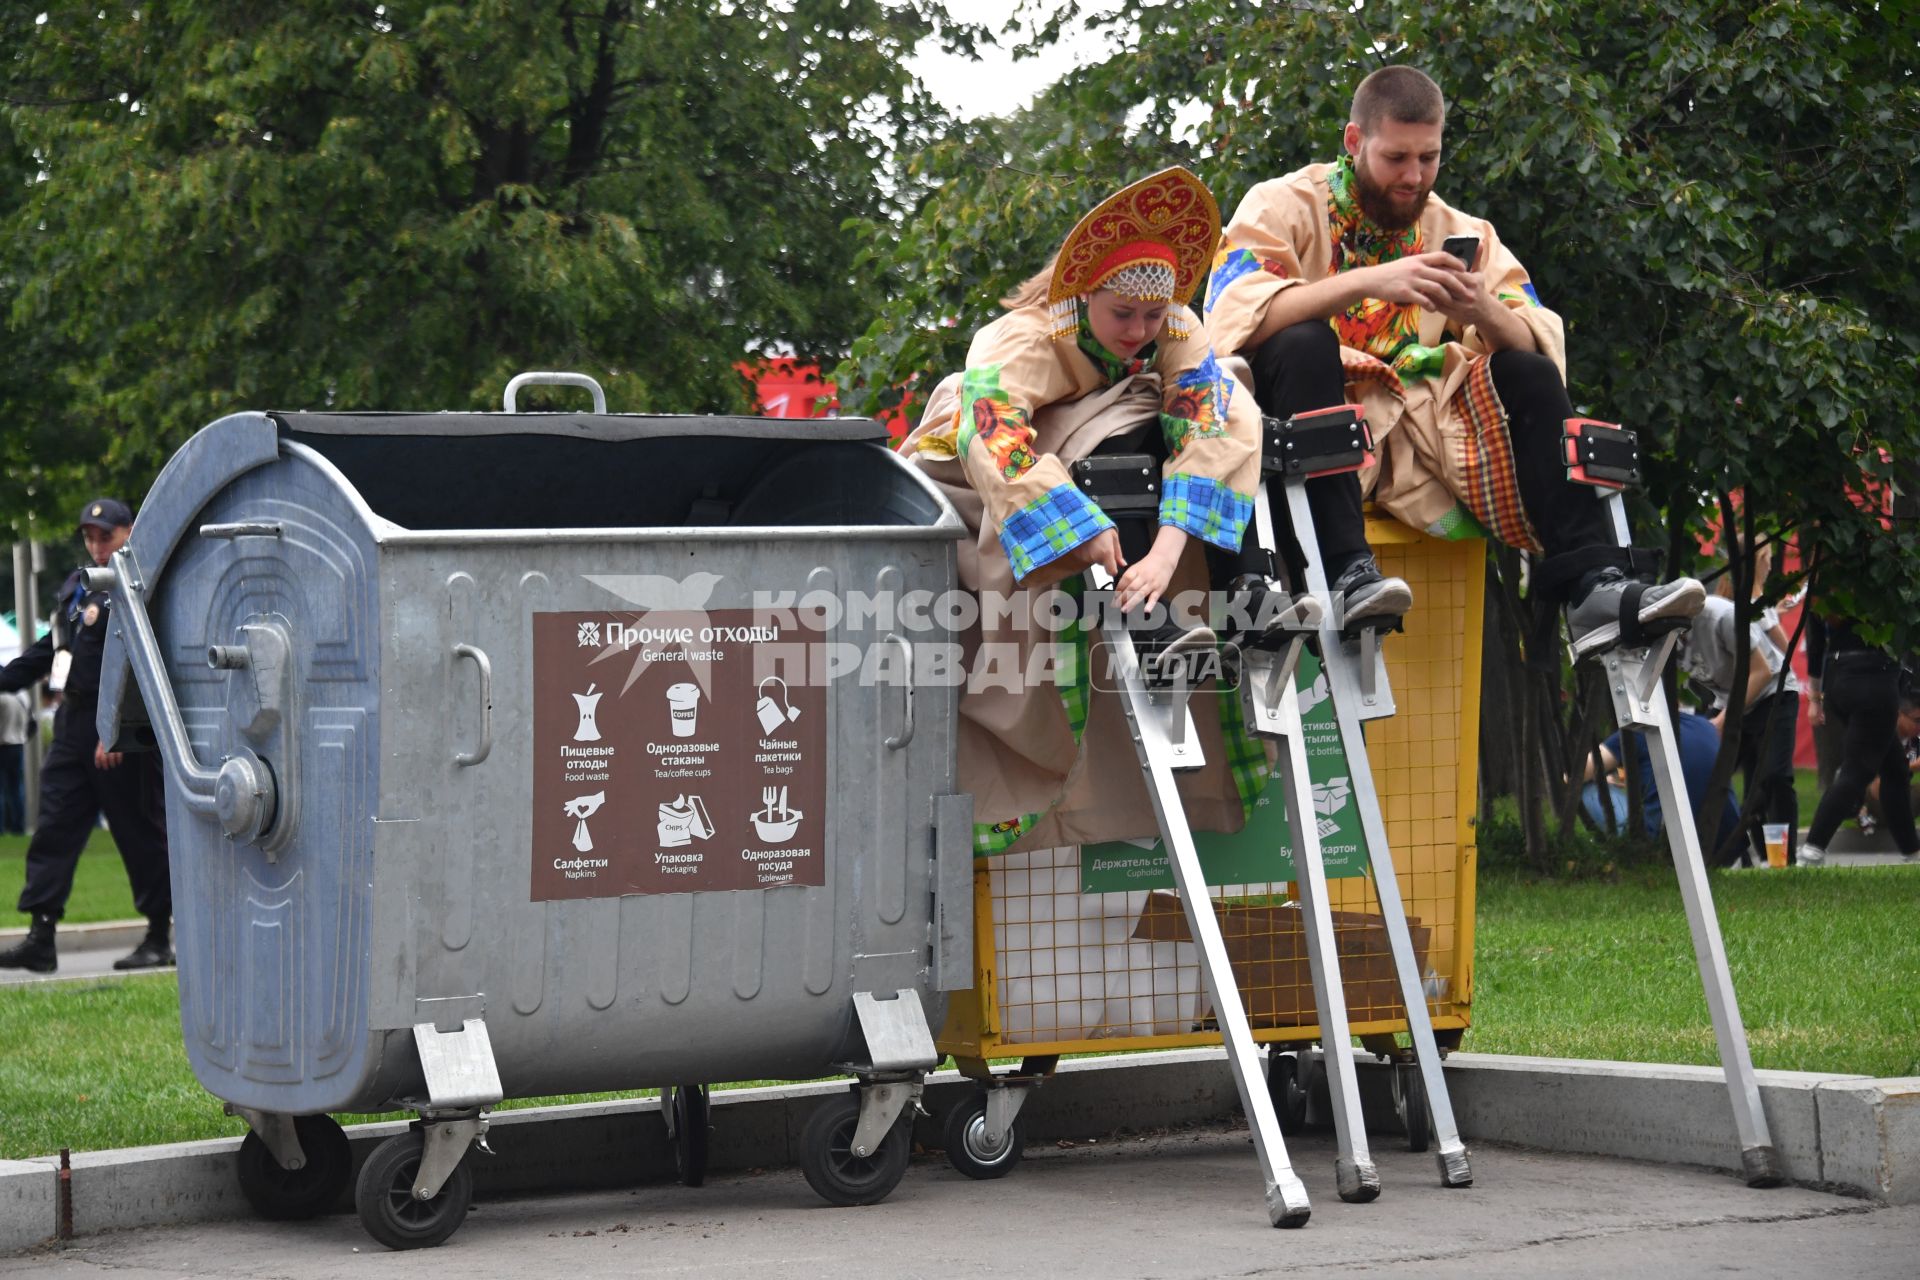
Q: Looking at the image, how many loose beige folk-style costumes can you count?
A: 2